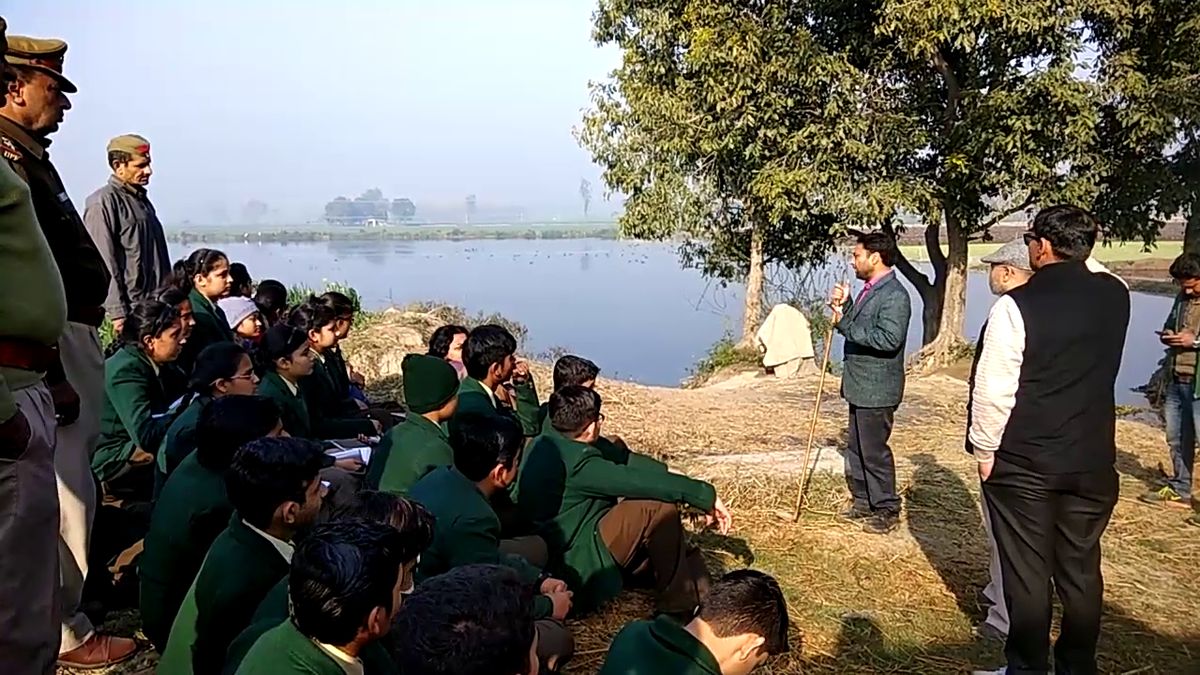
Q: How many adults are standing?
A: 7